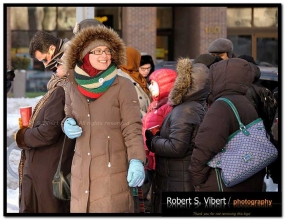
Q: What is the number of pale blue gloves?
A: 2